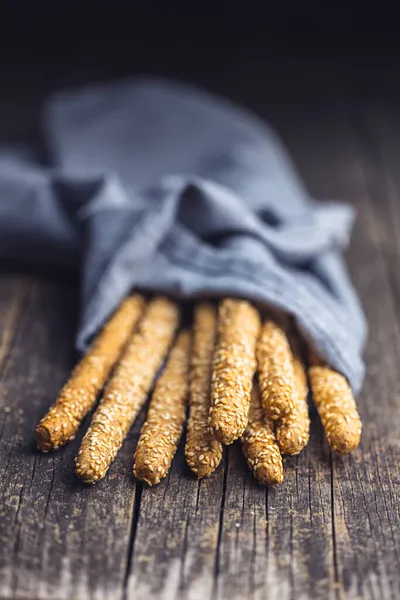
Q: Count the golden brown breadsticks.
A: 9